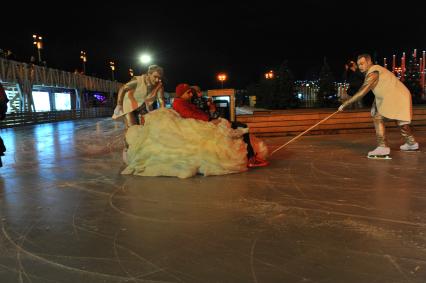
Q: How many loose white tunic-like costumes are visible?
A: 2